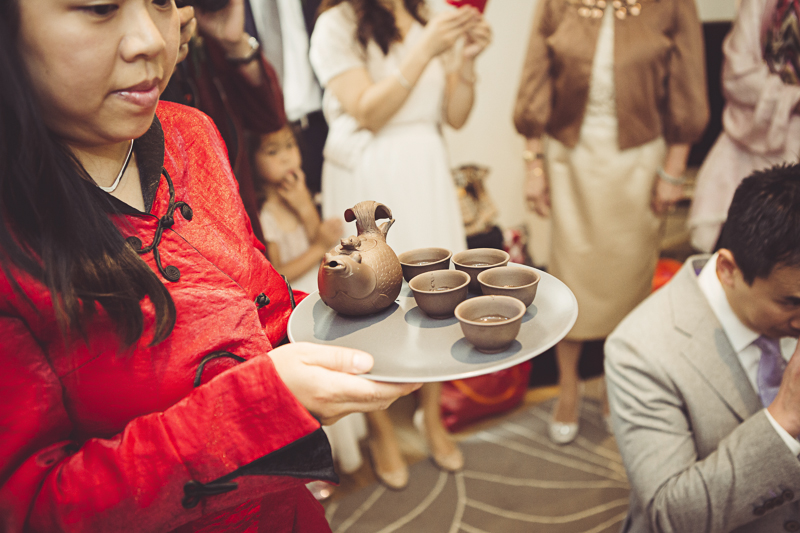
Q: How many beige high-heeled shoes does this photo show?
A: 2